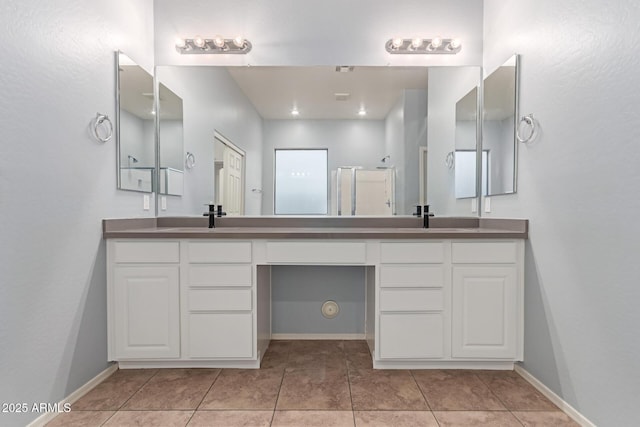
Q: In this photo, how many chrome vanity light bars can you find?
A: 2